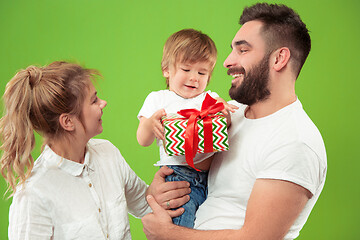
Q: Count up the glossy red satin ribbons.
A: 1